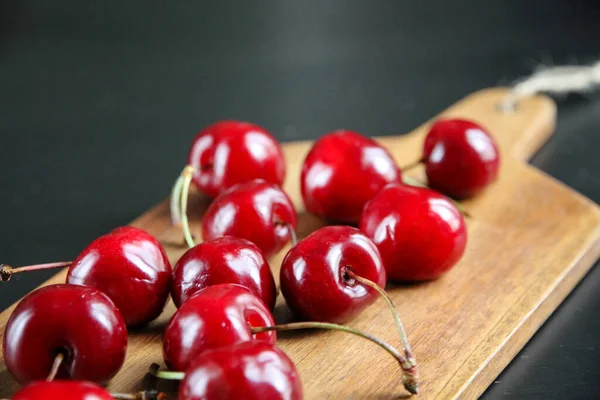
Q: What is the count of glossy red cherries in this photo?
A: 12